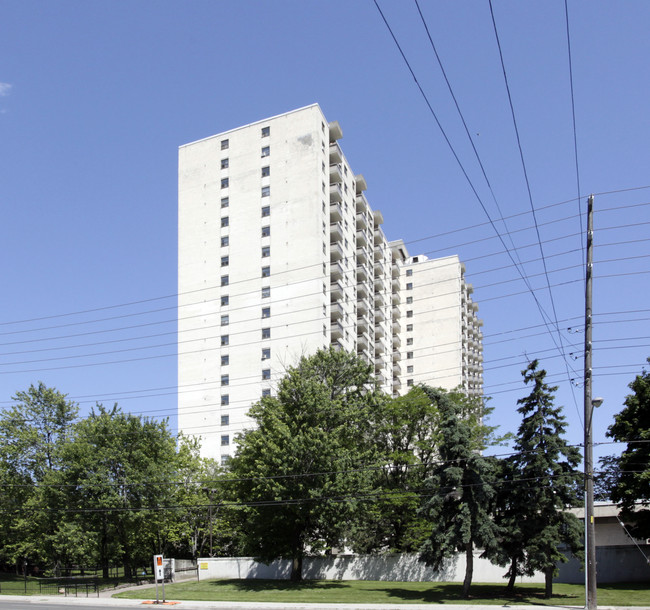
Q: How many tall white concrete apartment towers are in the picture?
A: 2